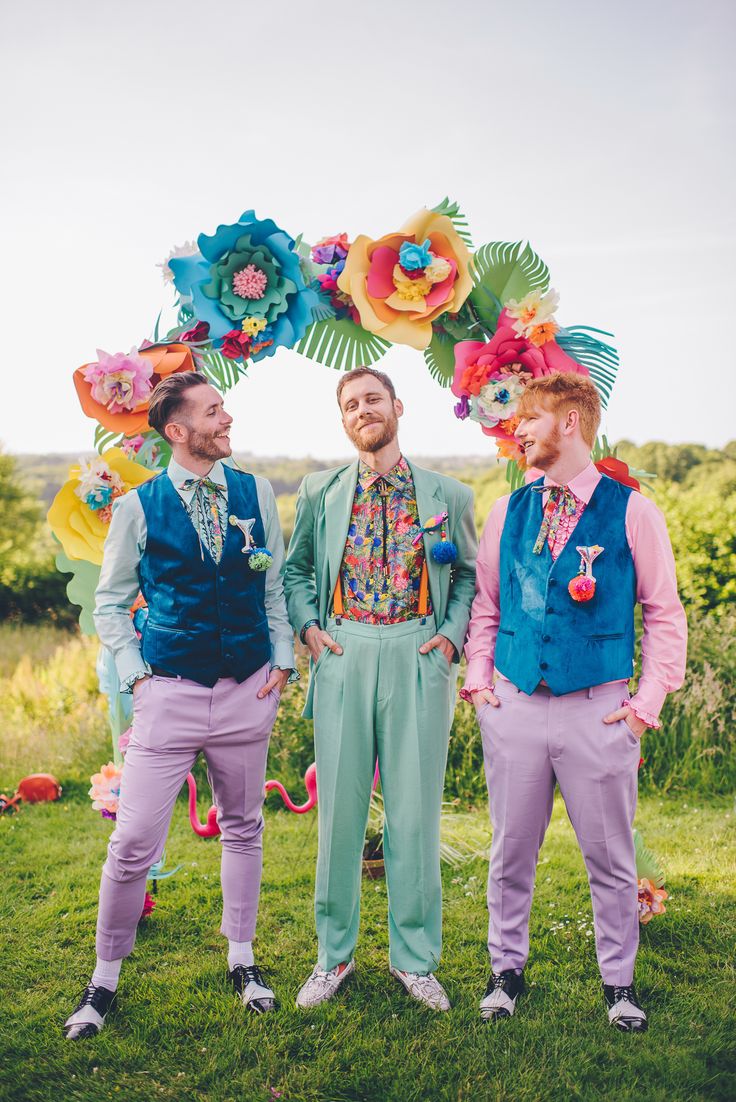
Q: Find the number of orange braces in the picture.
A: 2